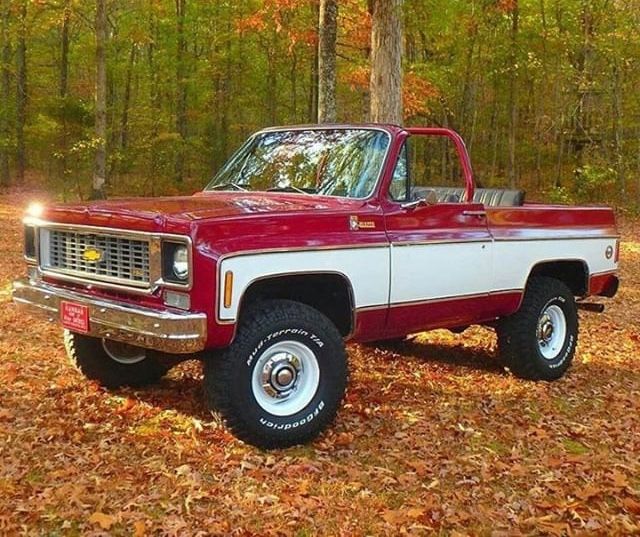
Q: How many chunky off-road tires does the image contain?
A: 3